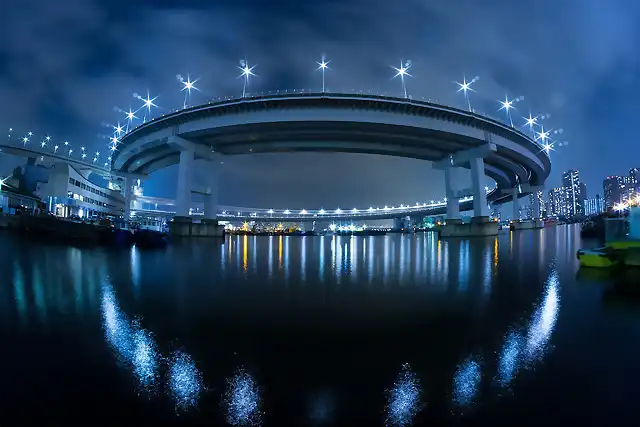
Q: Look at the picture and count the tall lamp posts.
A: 14